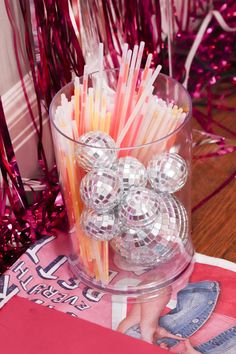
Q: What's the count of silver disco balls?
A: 7